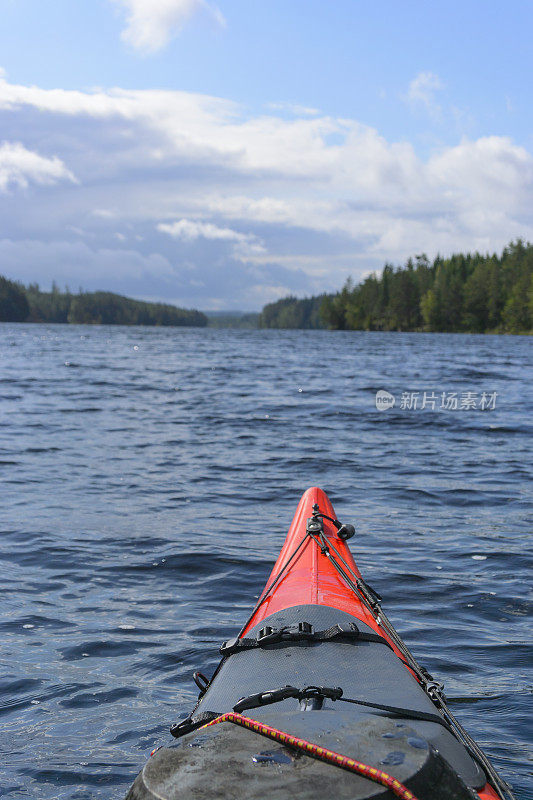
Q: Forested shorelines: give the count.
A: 2